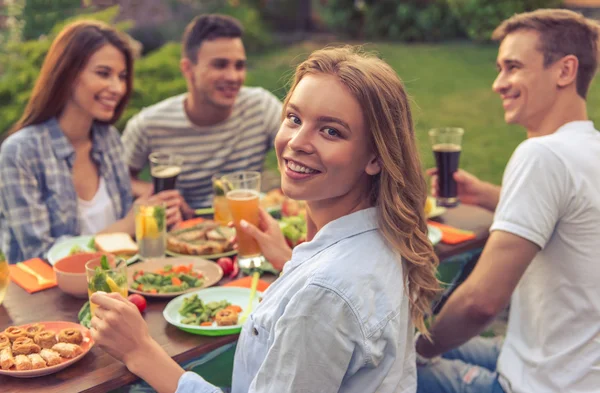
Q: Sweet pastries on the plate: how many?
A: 11